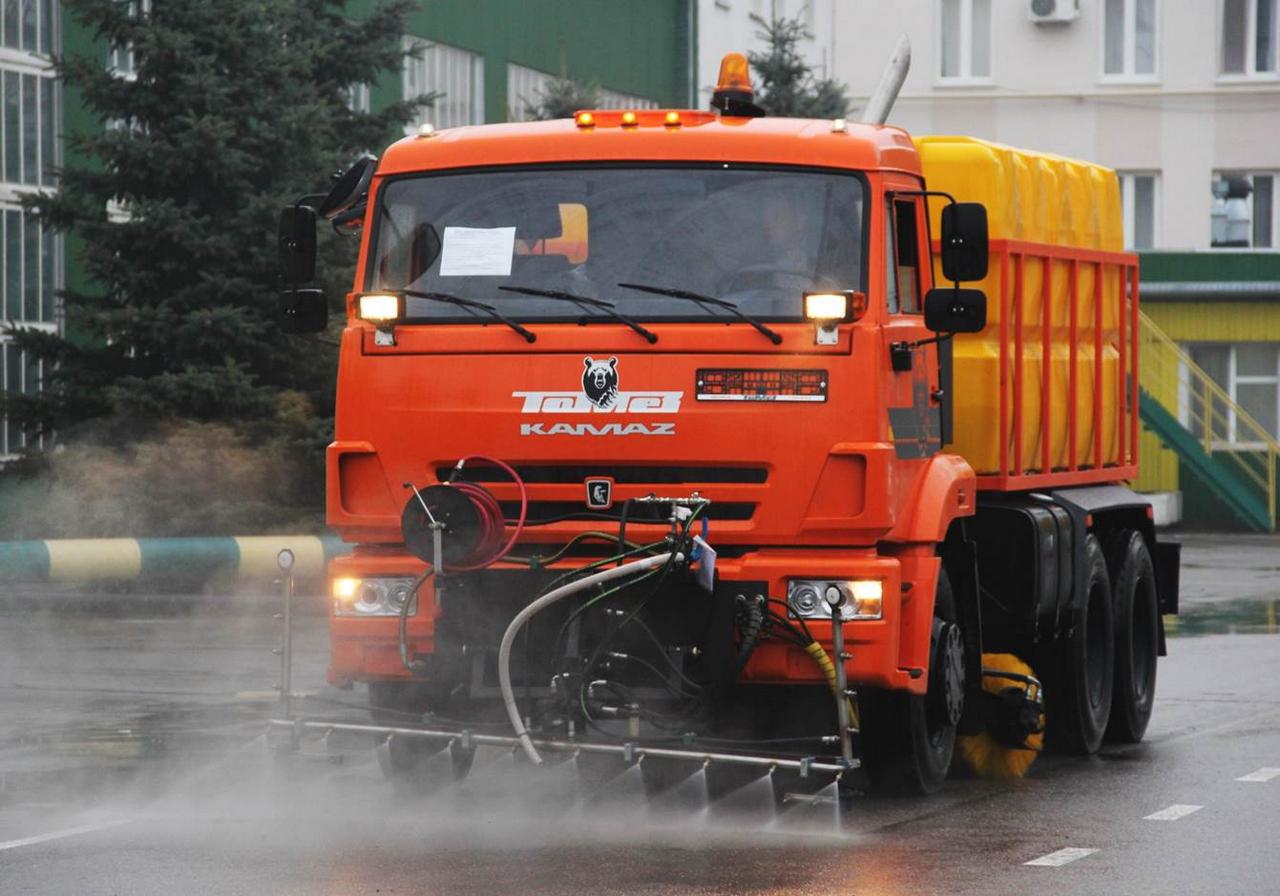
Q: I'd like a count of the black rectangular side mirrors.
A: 4